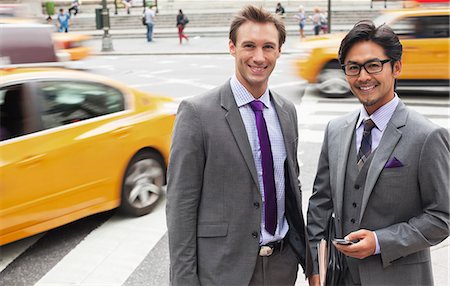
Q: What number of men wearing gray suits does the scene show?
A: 2